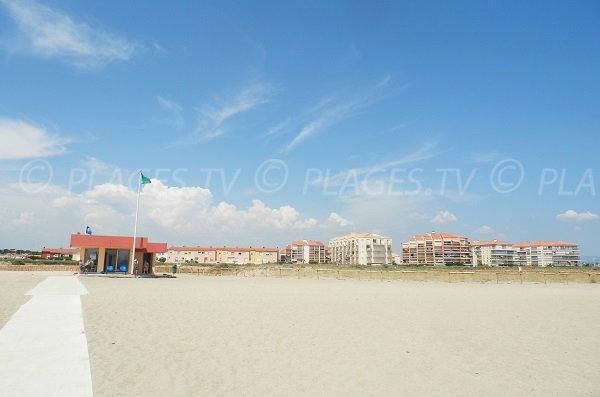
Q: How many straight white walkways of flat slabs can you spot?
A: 1